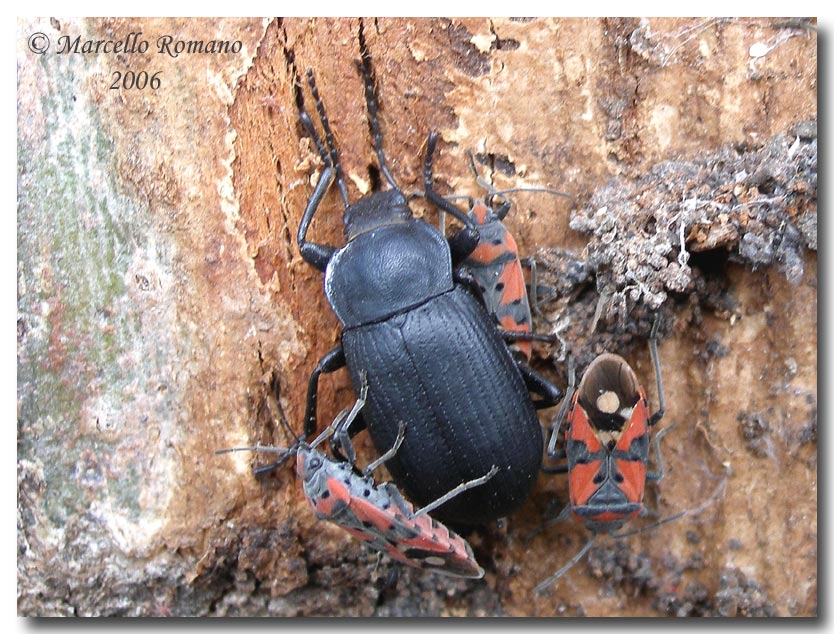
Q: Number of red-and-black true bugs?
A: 3